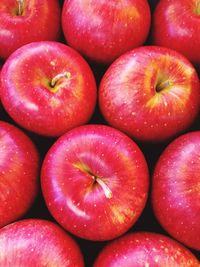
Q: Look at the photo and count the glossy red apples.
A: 10